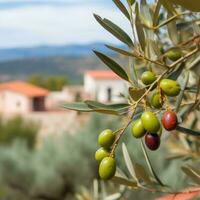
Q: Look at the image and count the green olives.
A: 9